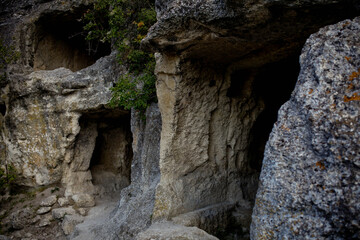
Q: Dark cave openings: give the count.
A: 3